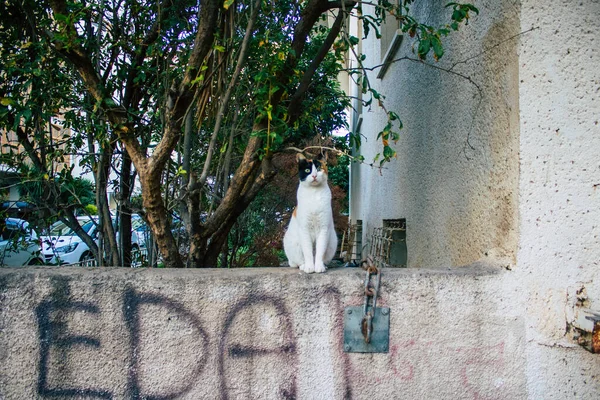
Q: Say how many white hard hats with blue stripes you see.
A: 0